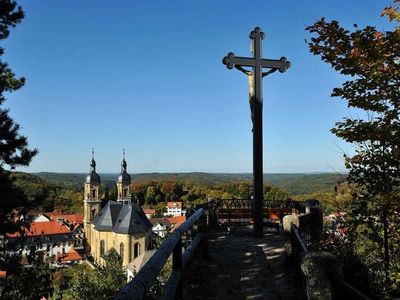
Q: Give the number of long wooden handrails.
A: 2